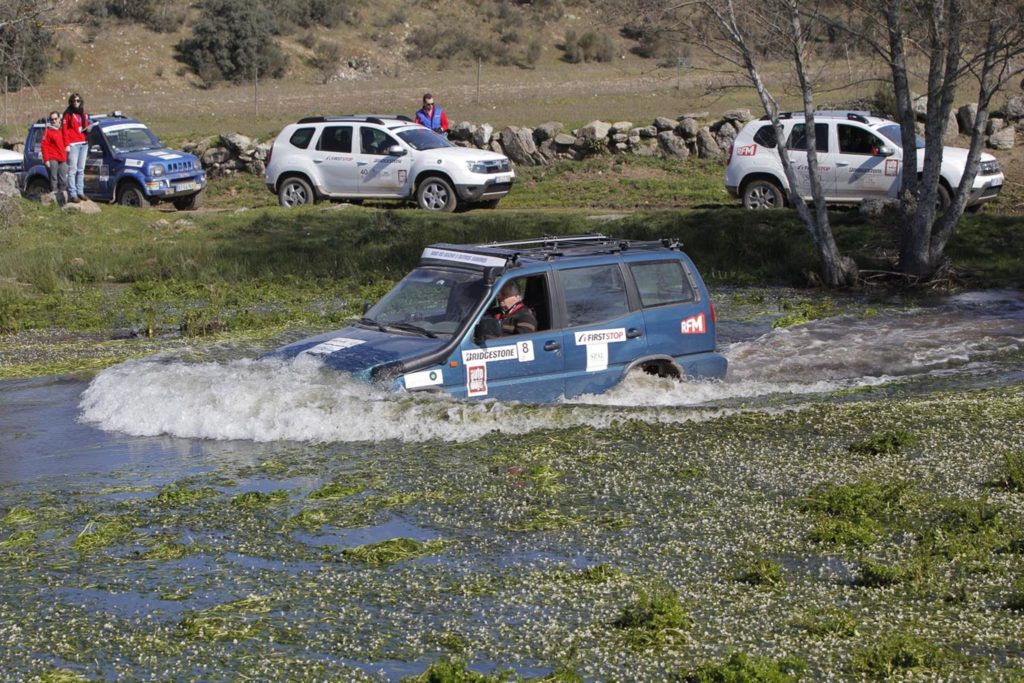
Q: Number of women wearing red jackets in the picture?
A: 2